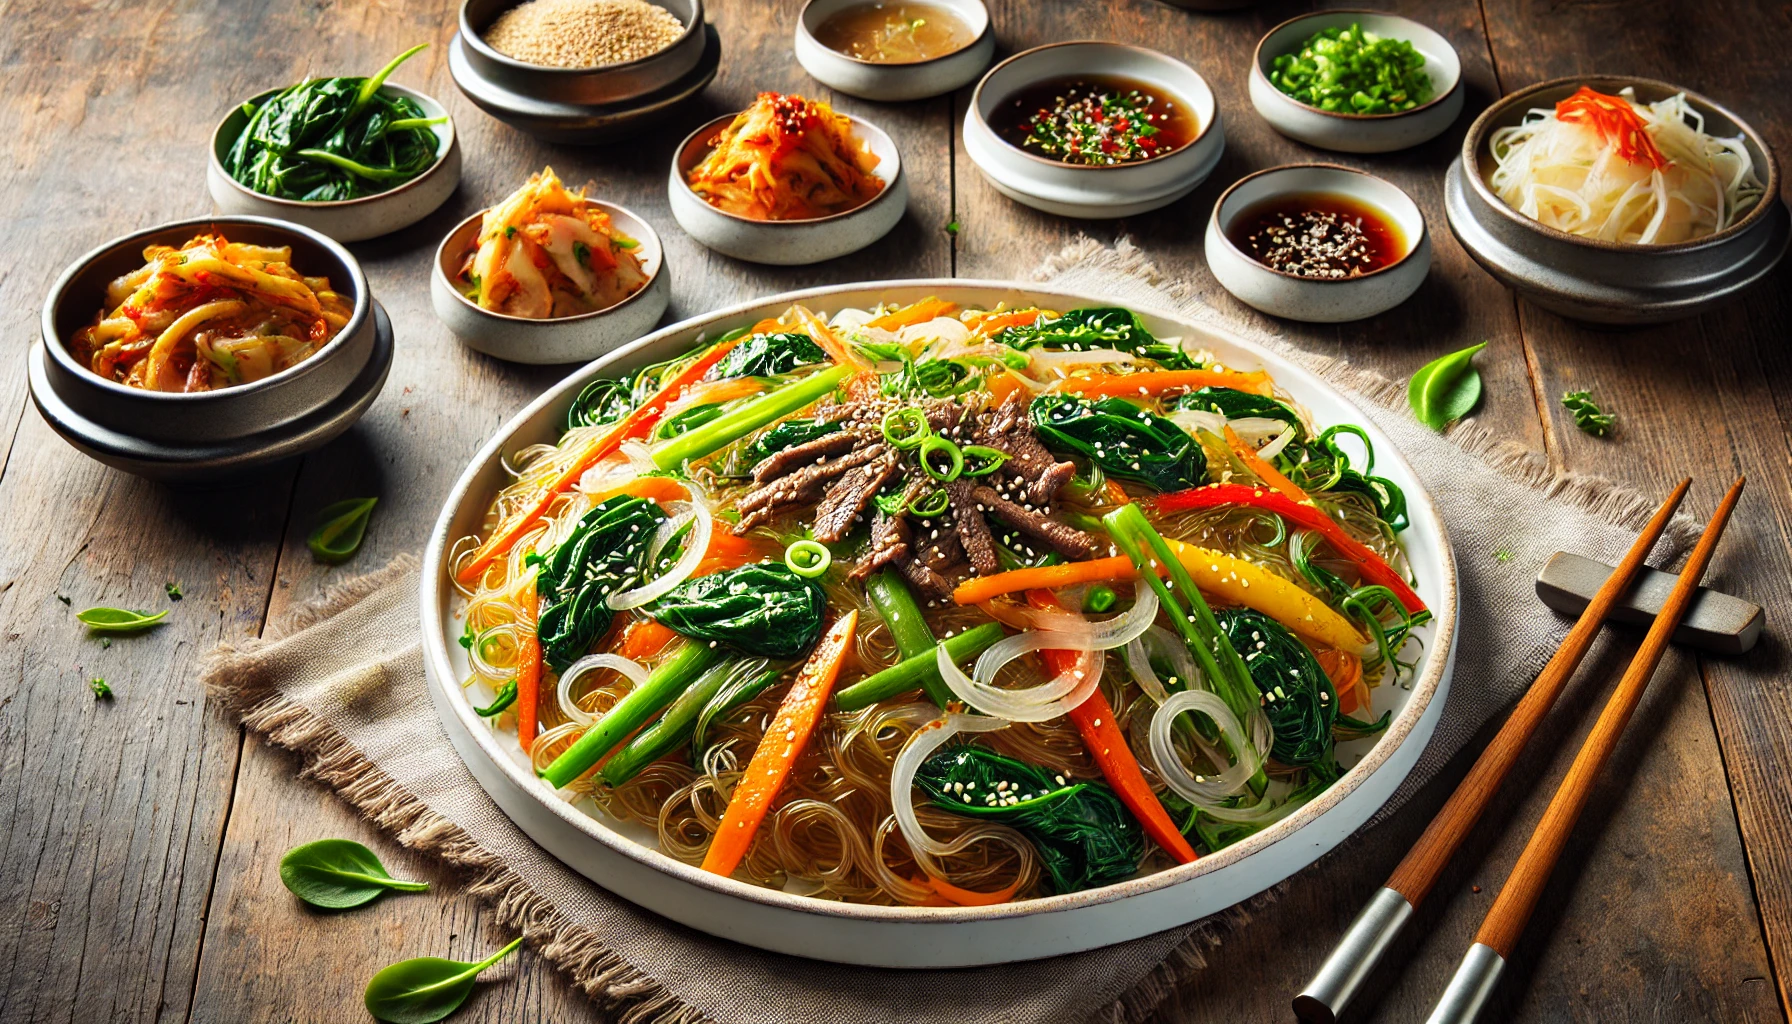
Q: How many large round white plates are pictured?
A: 1